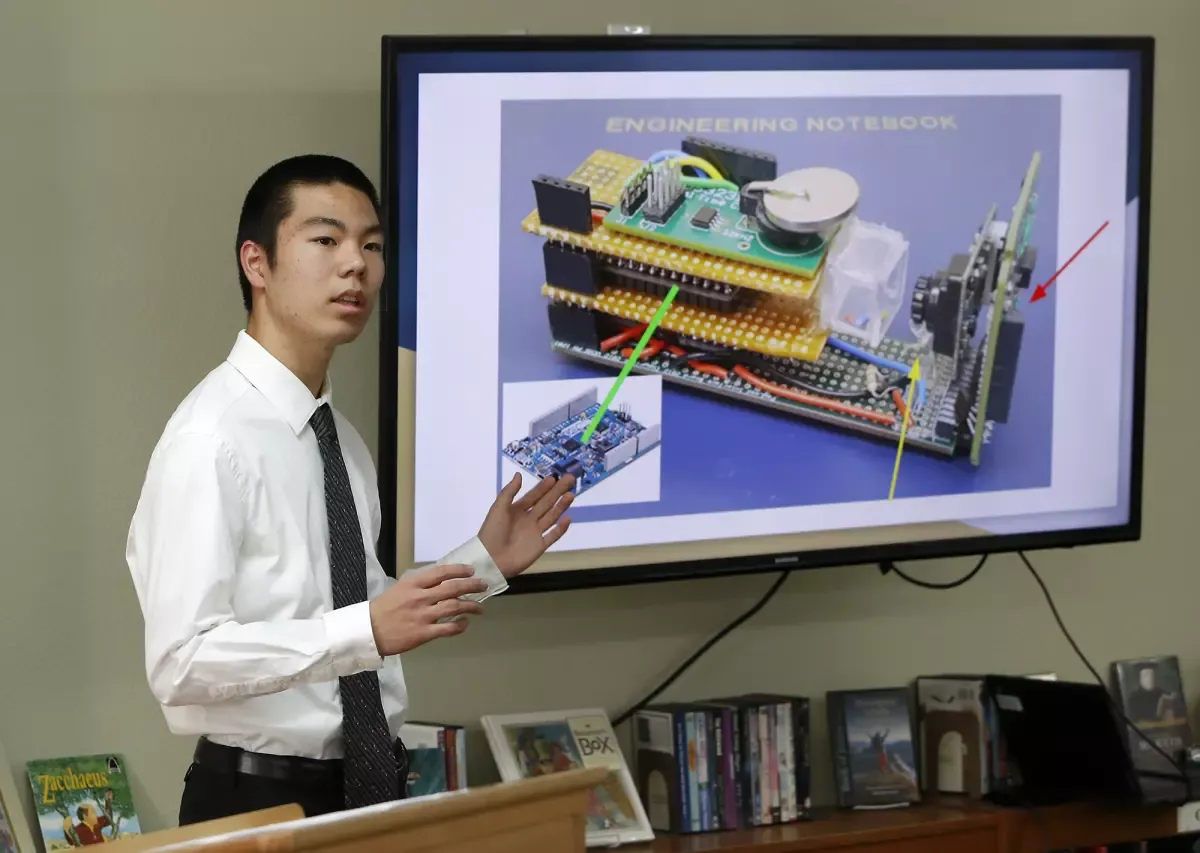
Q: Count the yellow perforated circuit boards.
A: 2